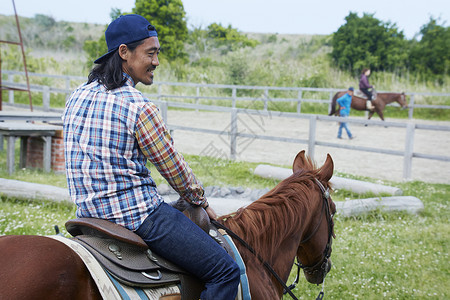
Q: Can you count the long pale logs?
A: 3